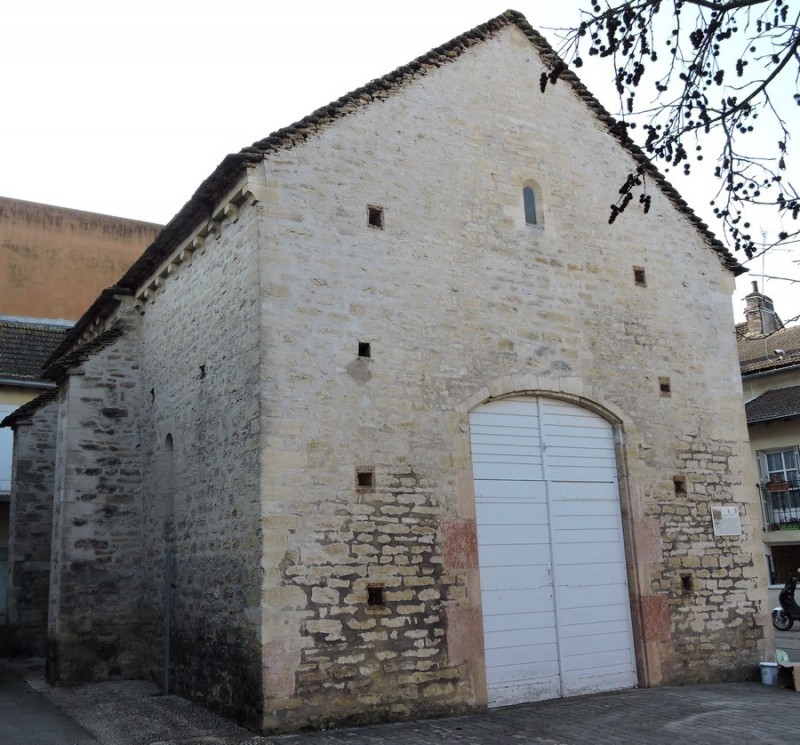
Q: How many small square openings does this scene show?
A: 8